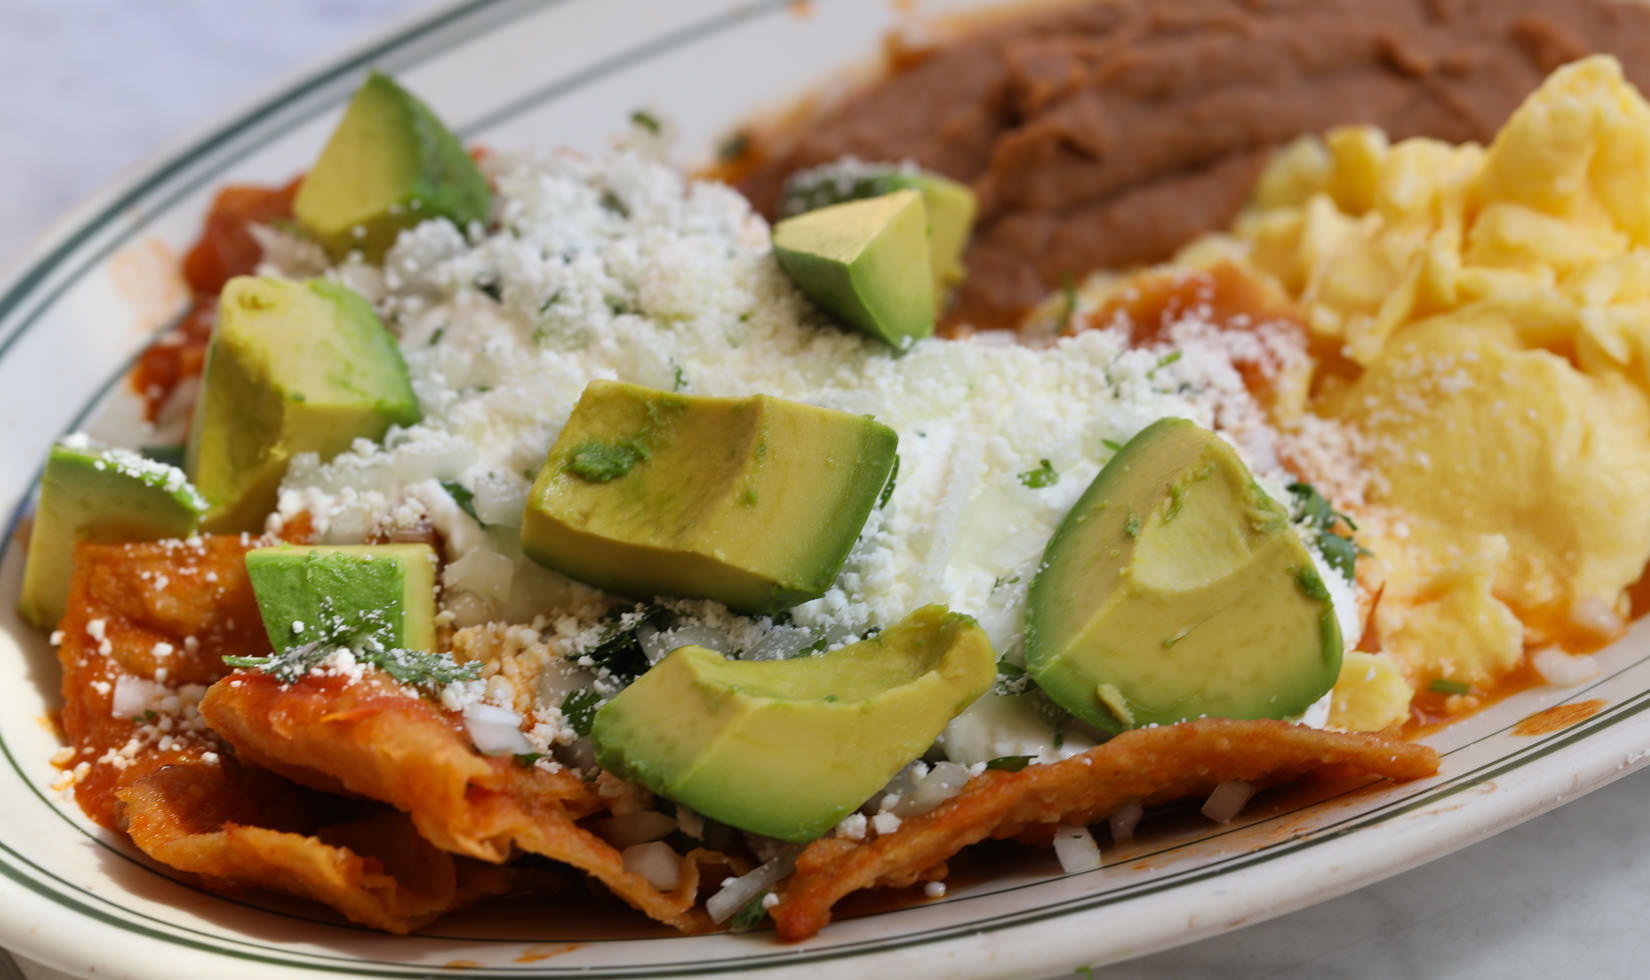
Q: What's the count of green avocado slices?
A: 9